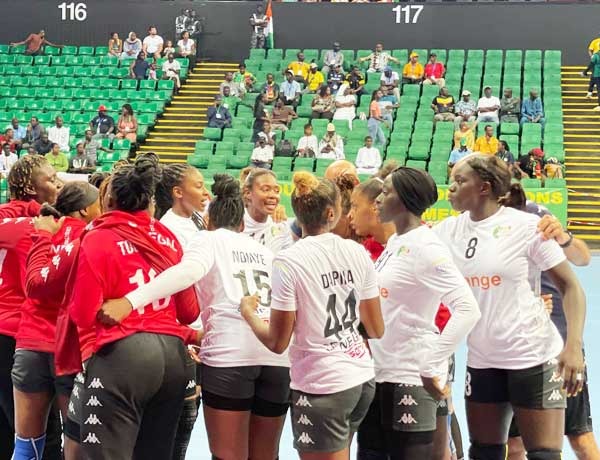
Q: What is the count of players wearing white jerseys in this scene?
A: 6